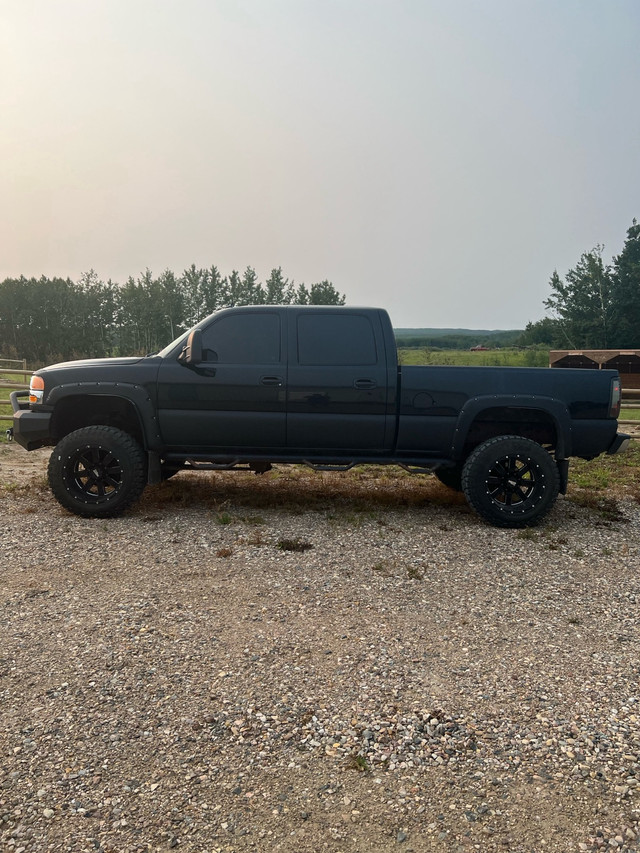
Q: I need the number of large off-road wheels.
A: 2